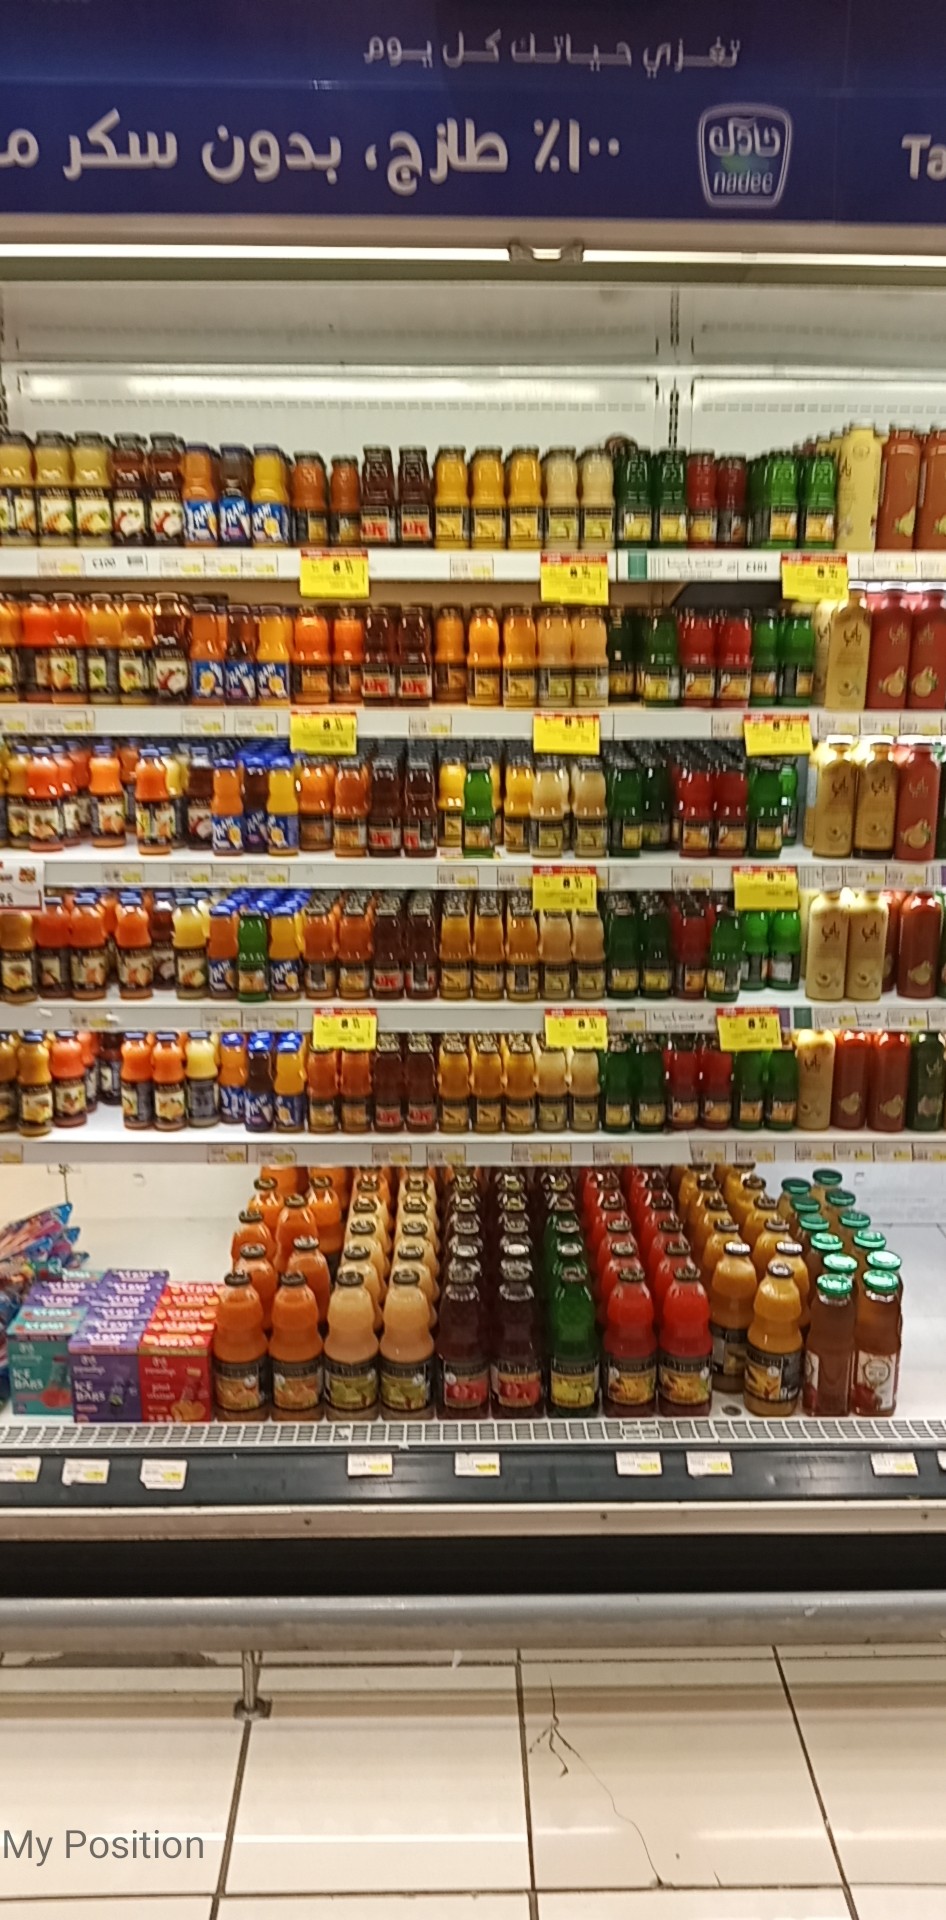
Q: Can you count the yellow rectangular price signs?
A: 11